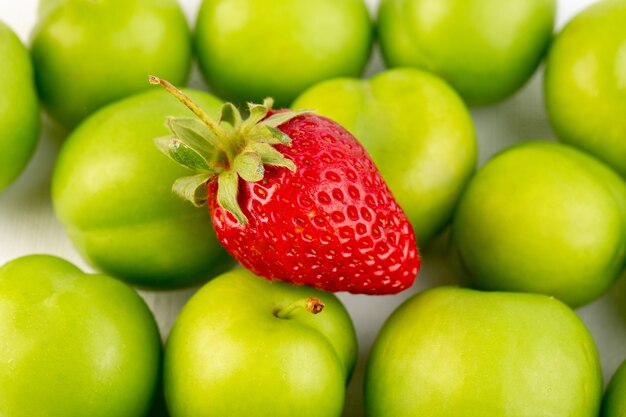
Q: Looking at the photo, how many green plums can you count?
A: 12